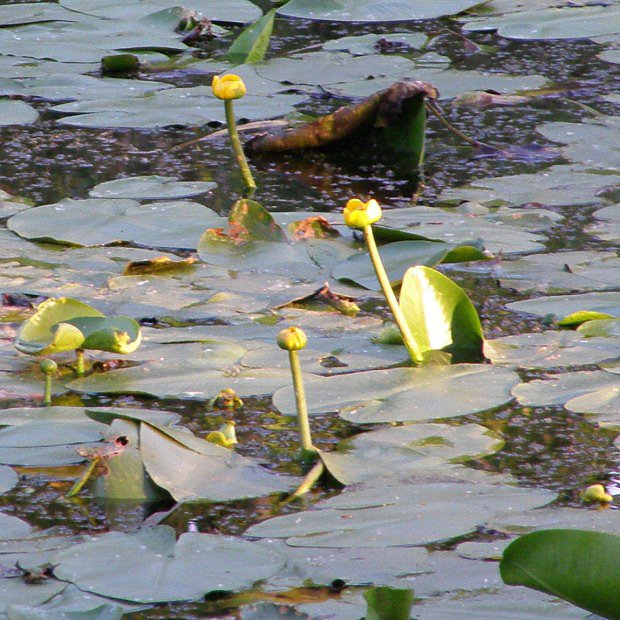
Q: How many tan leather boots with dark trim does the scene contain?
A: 0